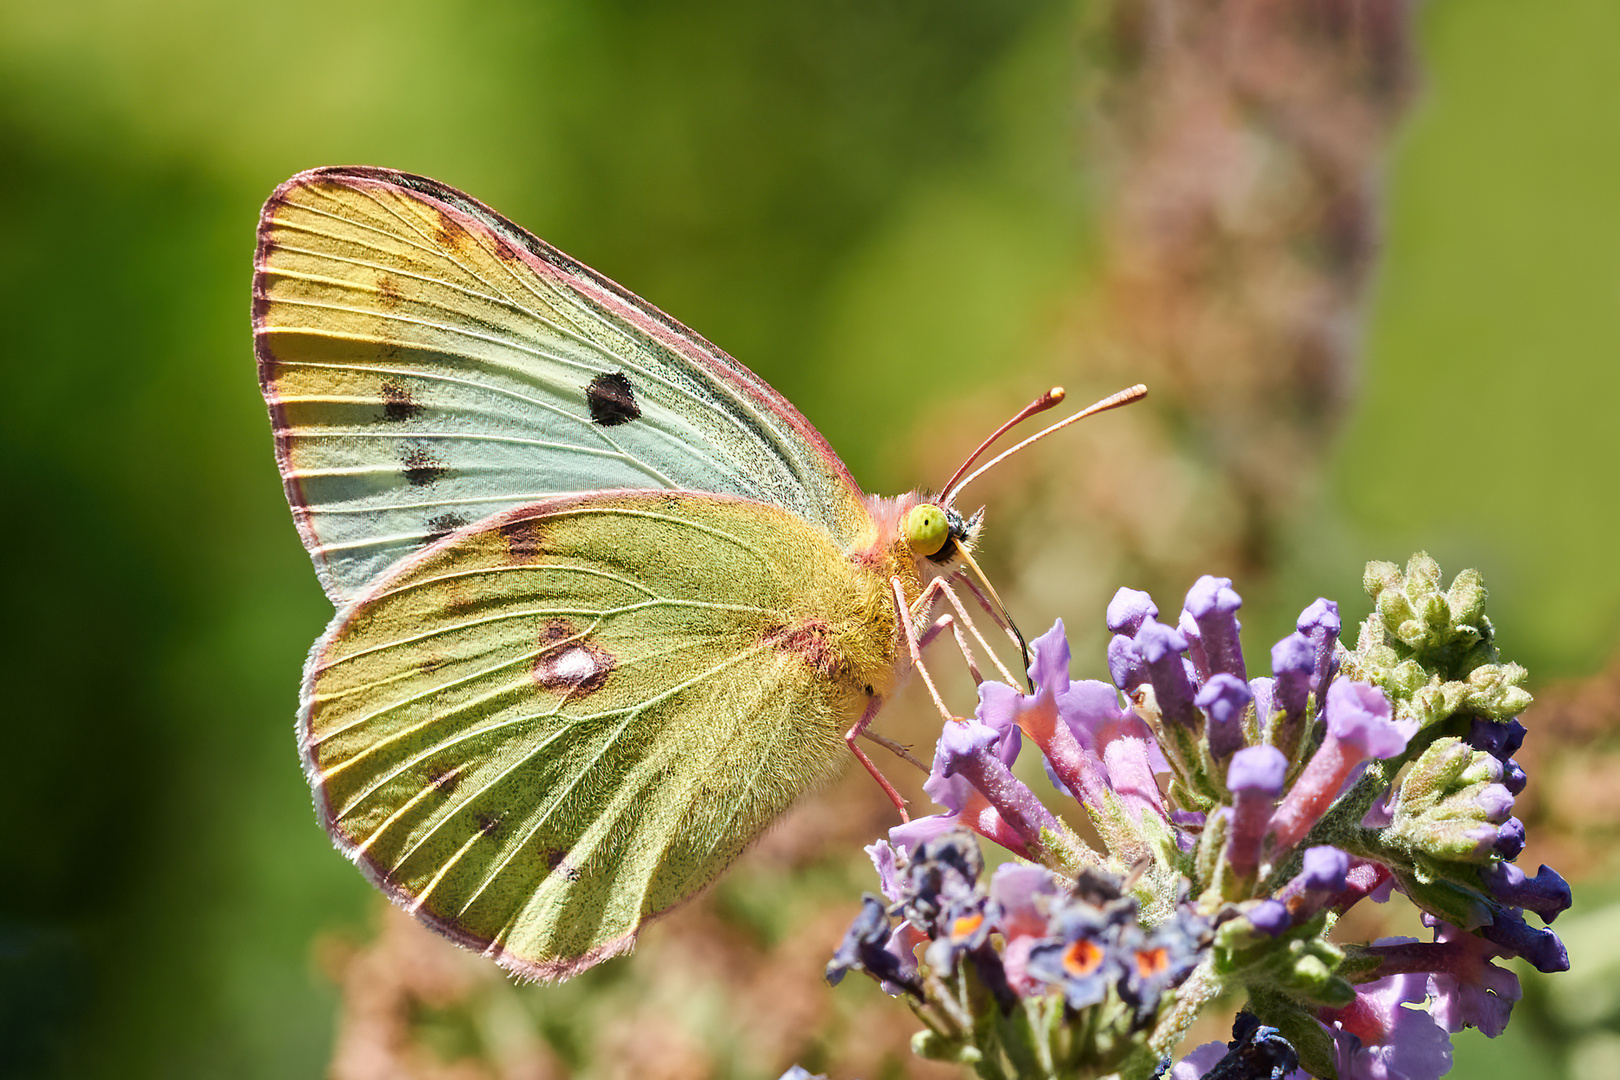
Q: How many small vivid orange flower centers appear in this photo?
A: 3